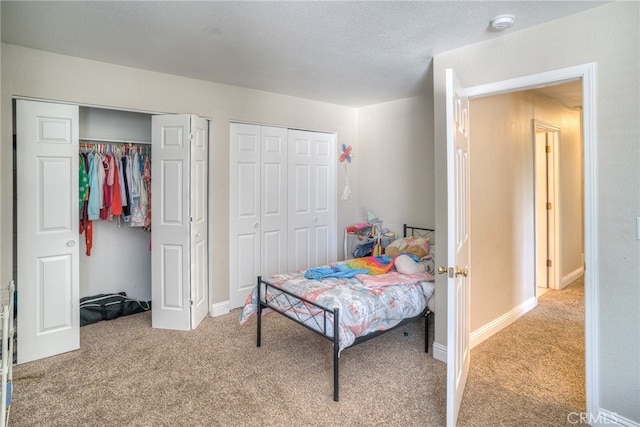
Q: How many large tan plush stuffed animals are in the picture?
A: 1